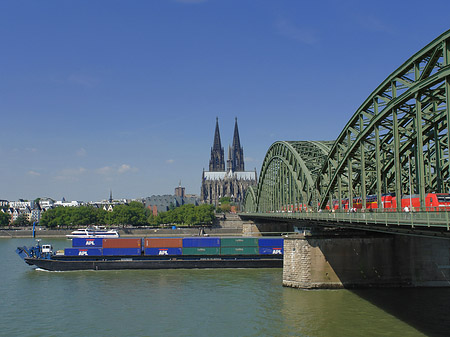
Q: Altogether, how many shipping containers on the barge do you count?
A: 12